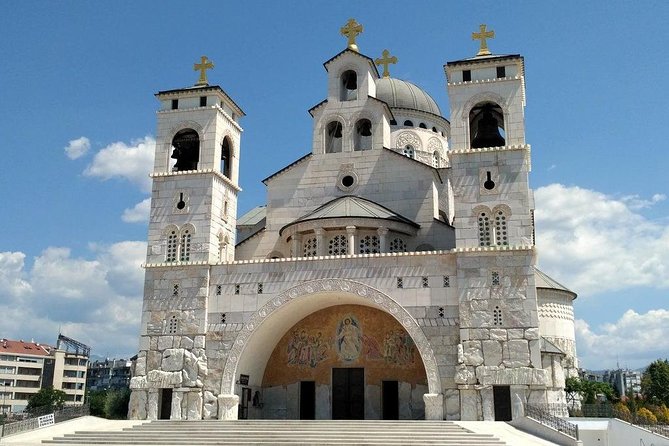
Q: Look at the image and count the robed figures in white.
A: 1